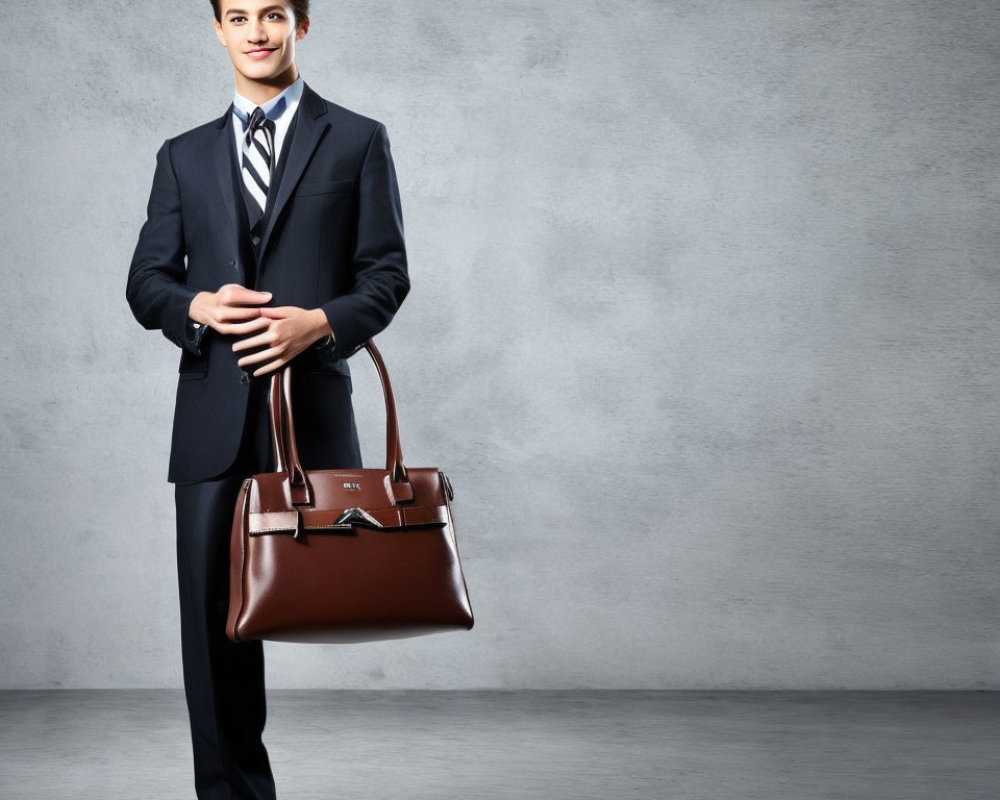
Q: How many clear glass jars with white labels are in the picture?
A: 0